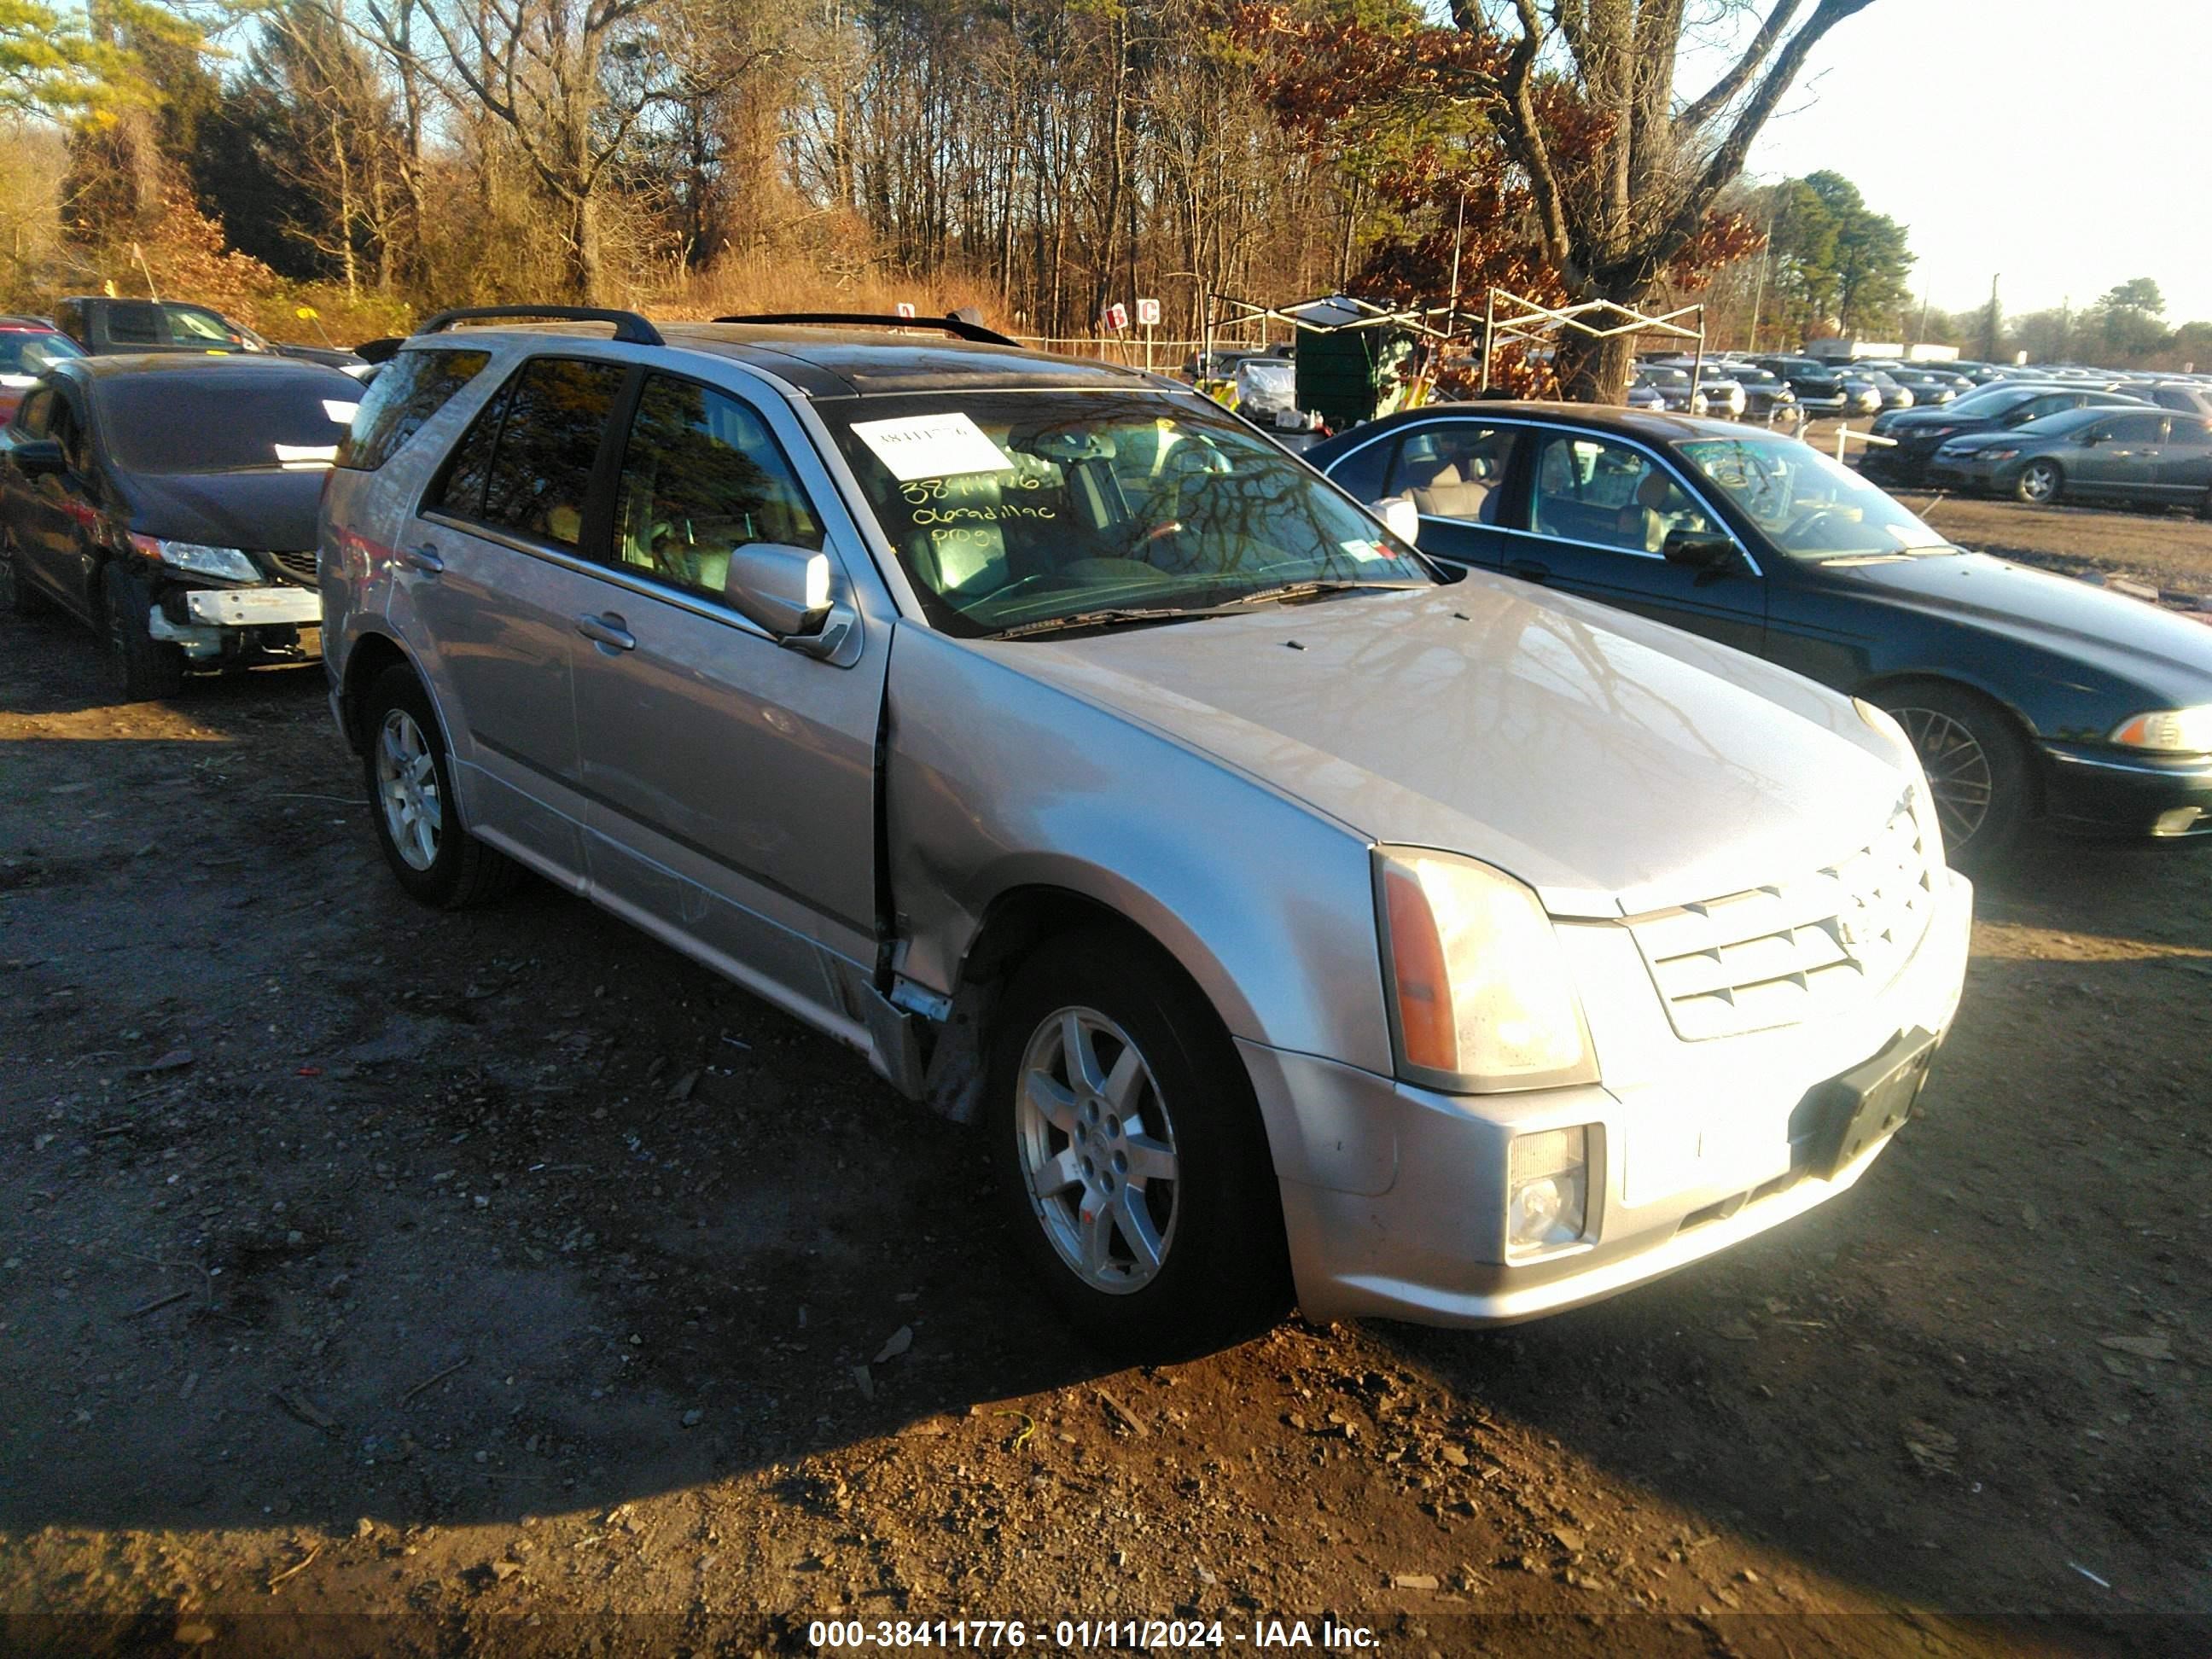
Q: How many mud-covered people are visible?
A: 0